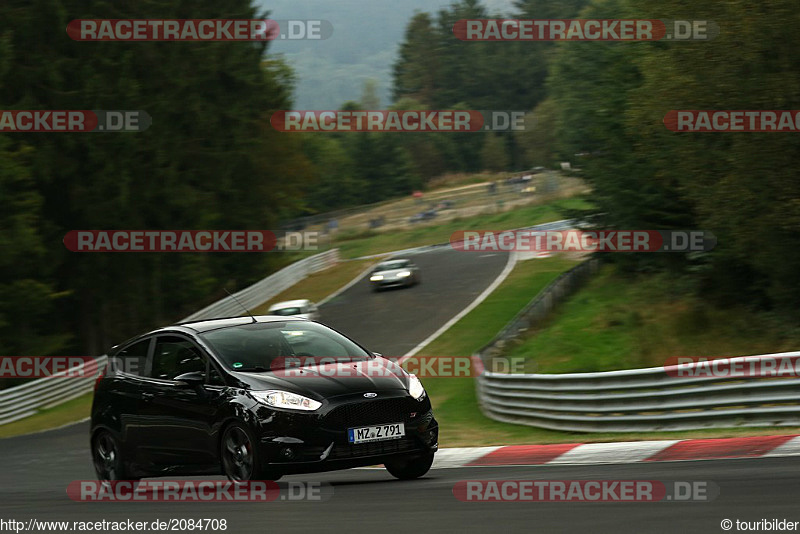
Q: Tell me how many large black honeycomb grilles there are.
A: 1